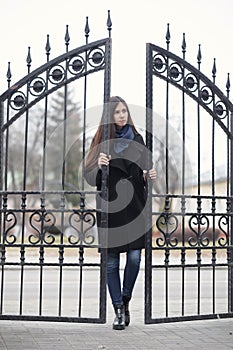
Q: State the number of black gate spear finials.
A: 11